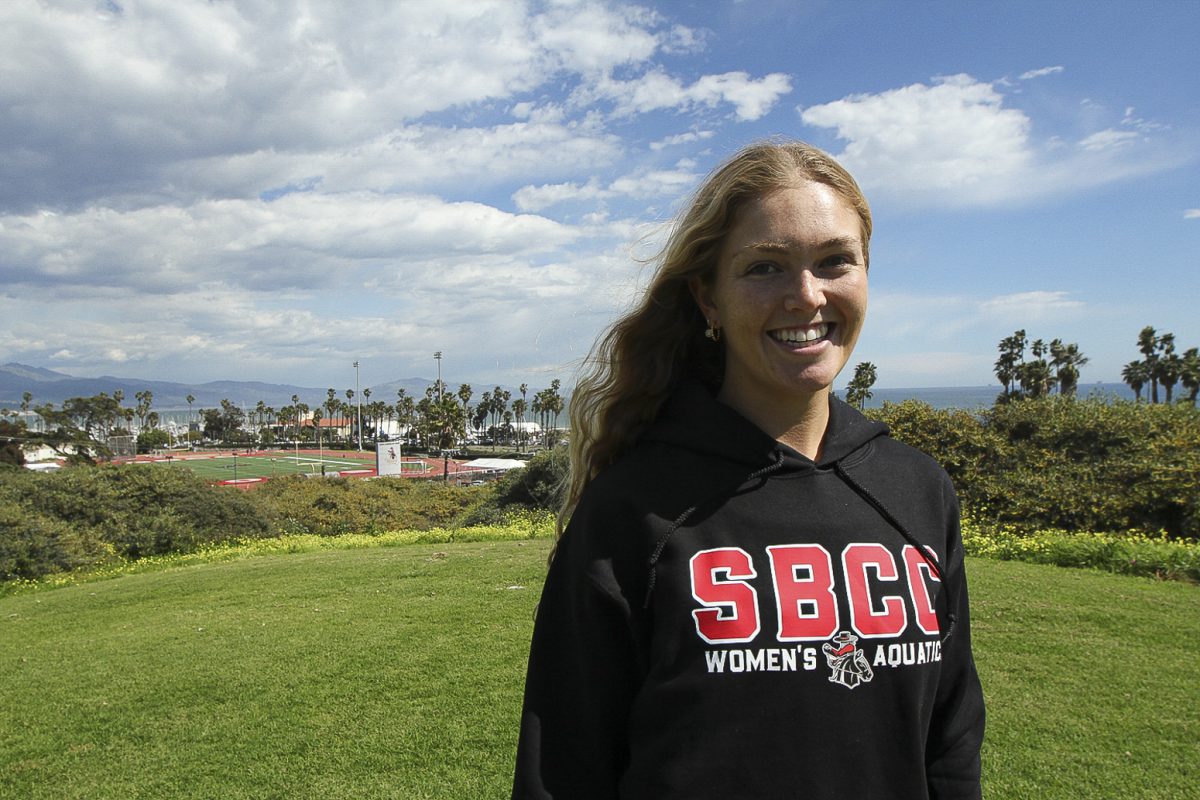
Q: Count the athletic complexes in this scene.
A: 1